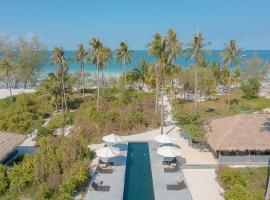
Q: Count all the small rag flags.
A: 0